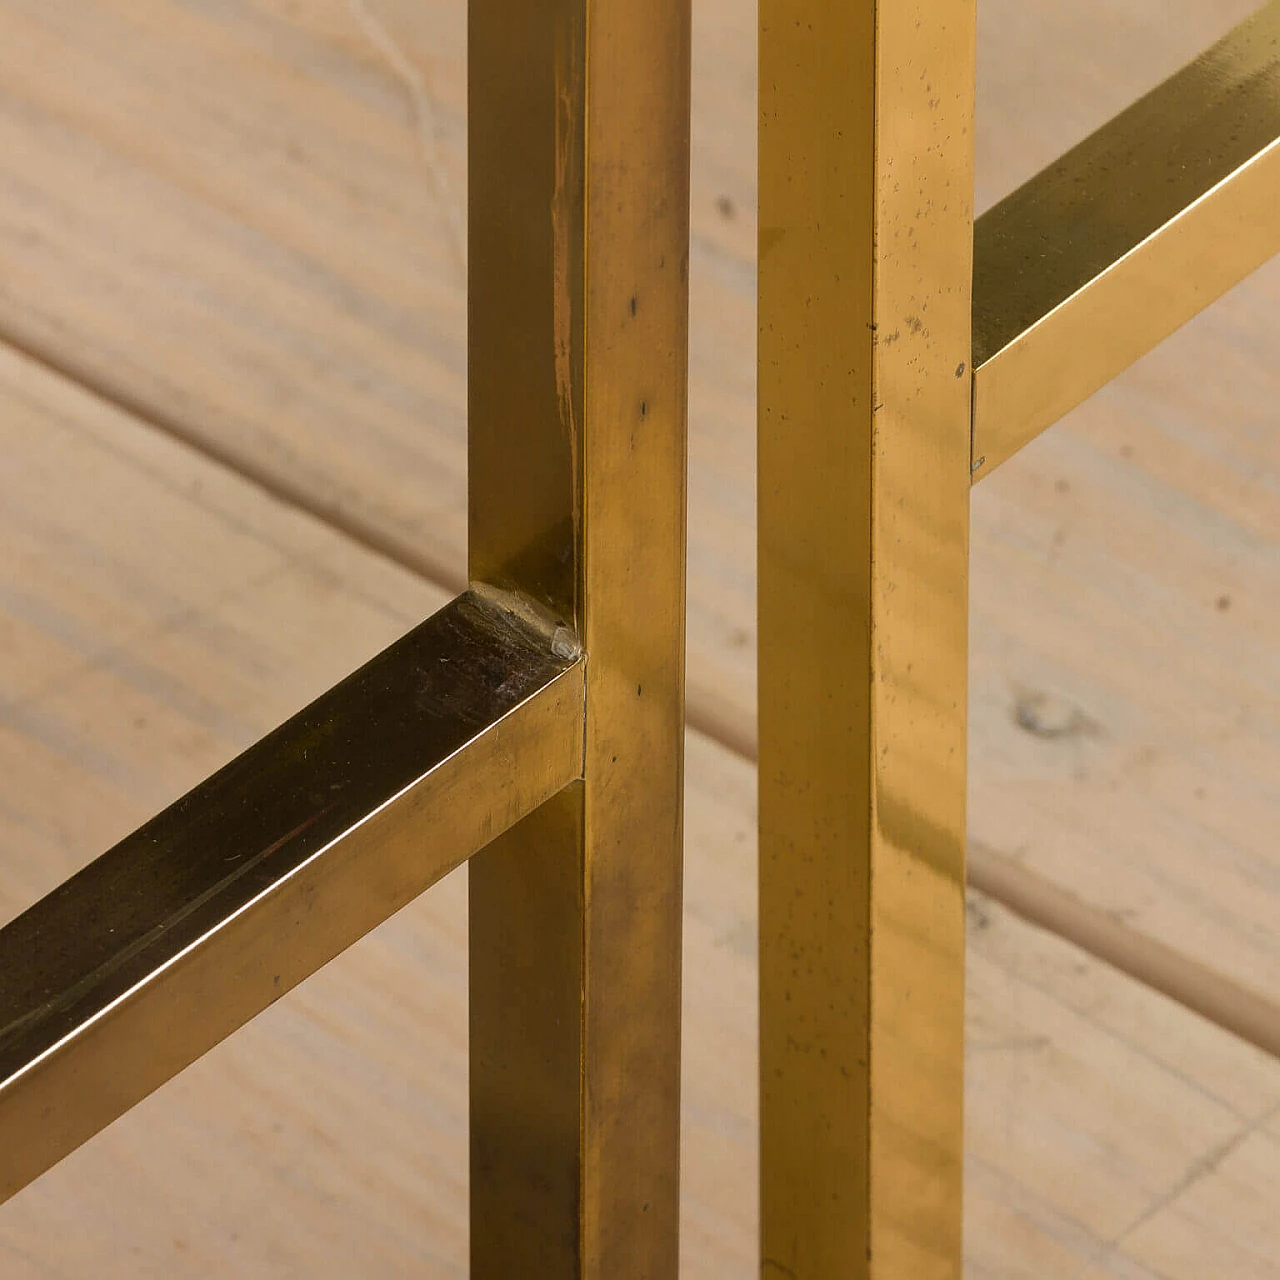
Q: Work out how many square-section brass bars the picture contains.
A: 4